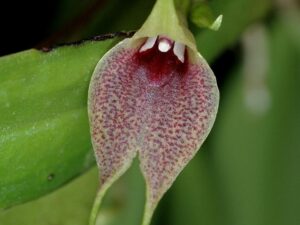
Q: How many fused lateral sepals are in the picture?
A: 2